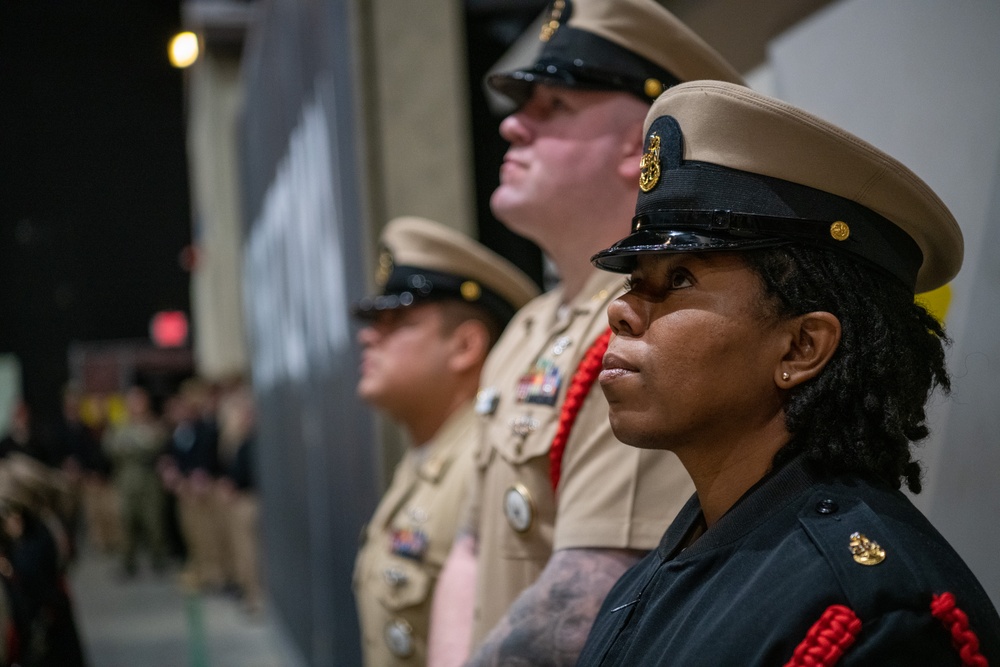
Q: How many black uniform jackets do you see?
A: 1